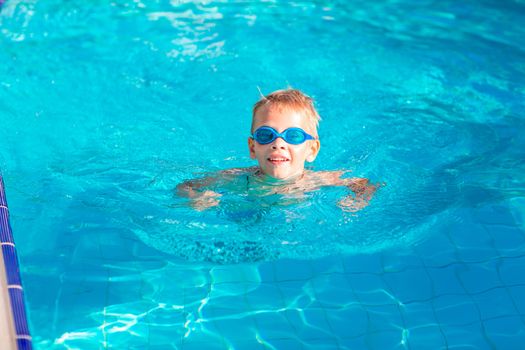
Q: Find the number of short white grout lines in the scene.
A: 4